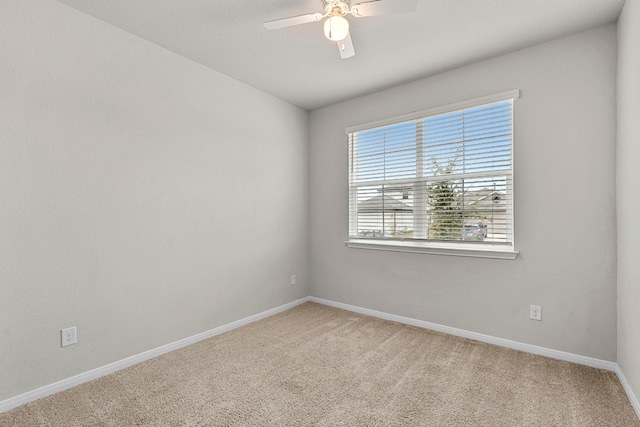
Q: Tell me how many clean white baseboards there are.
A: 3